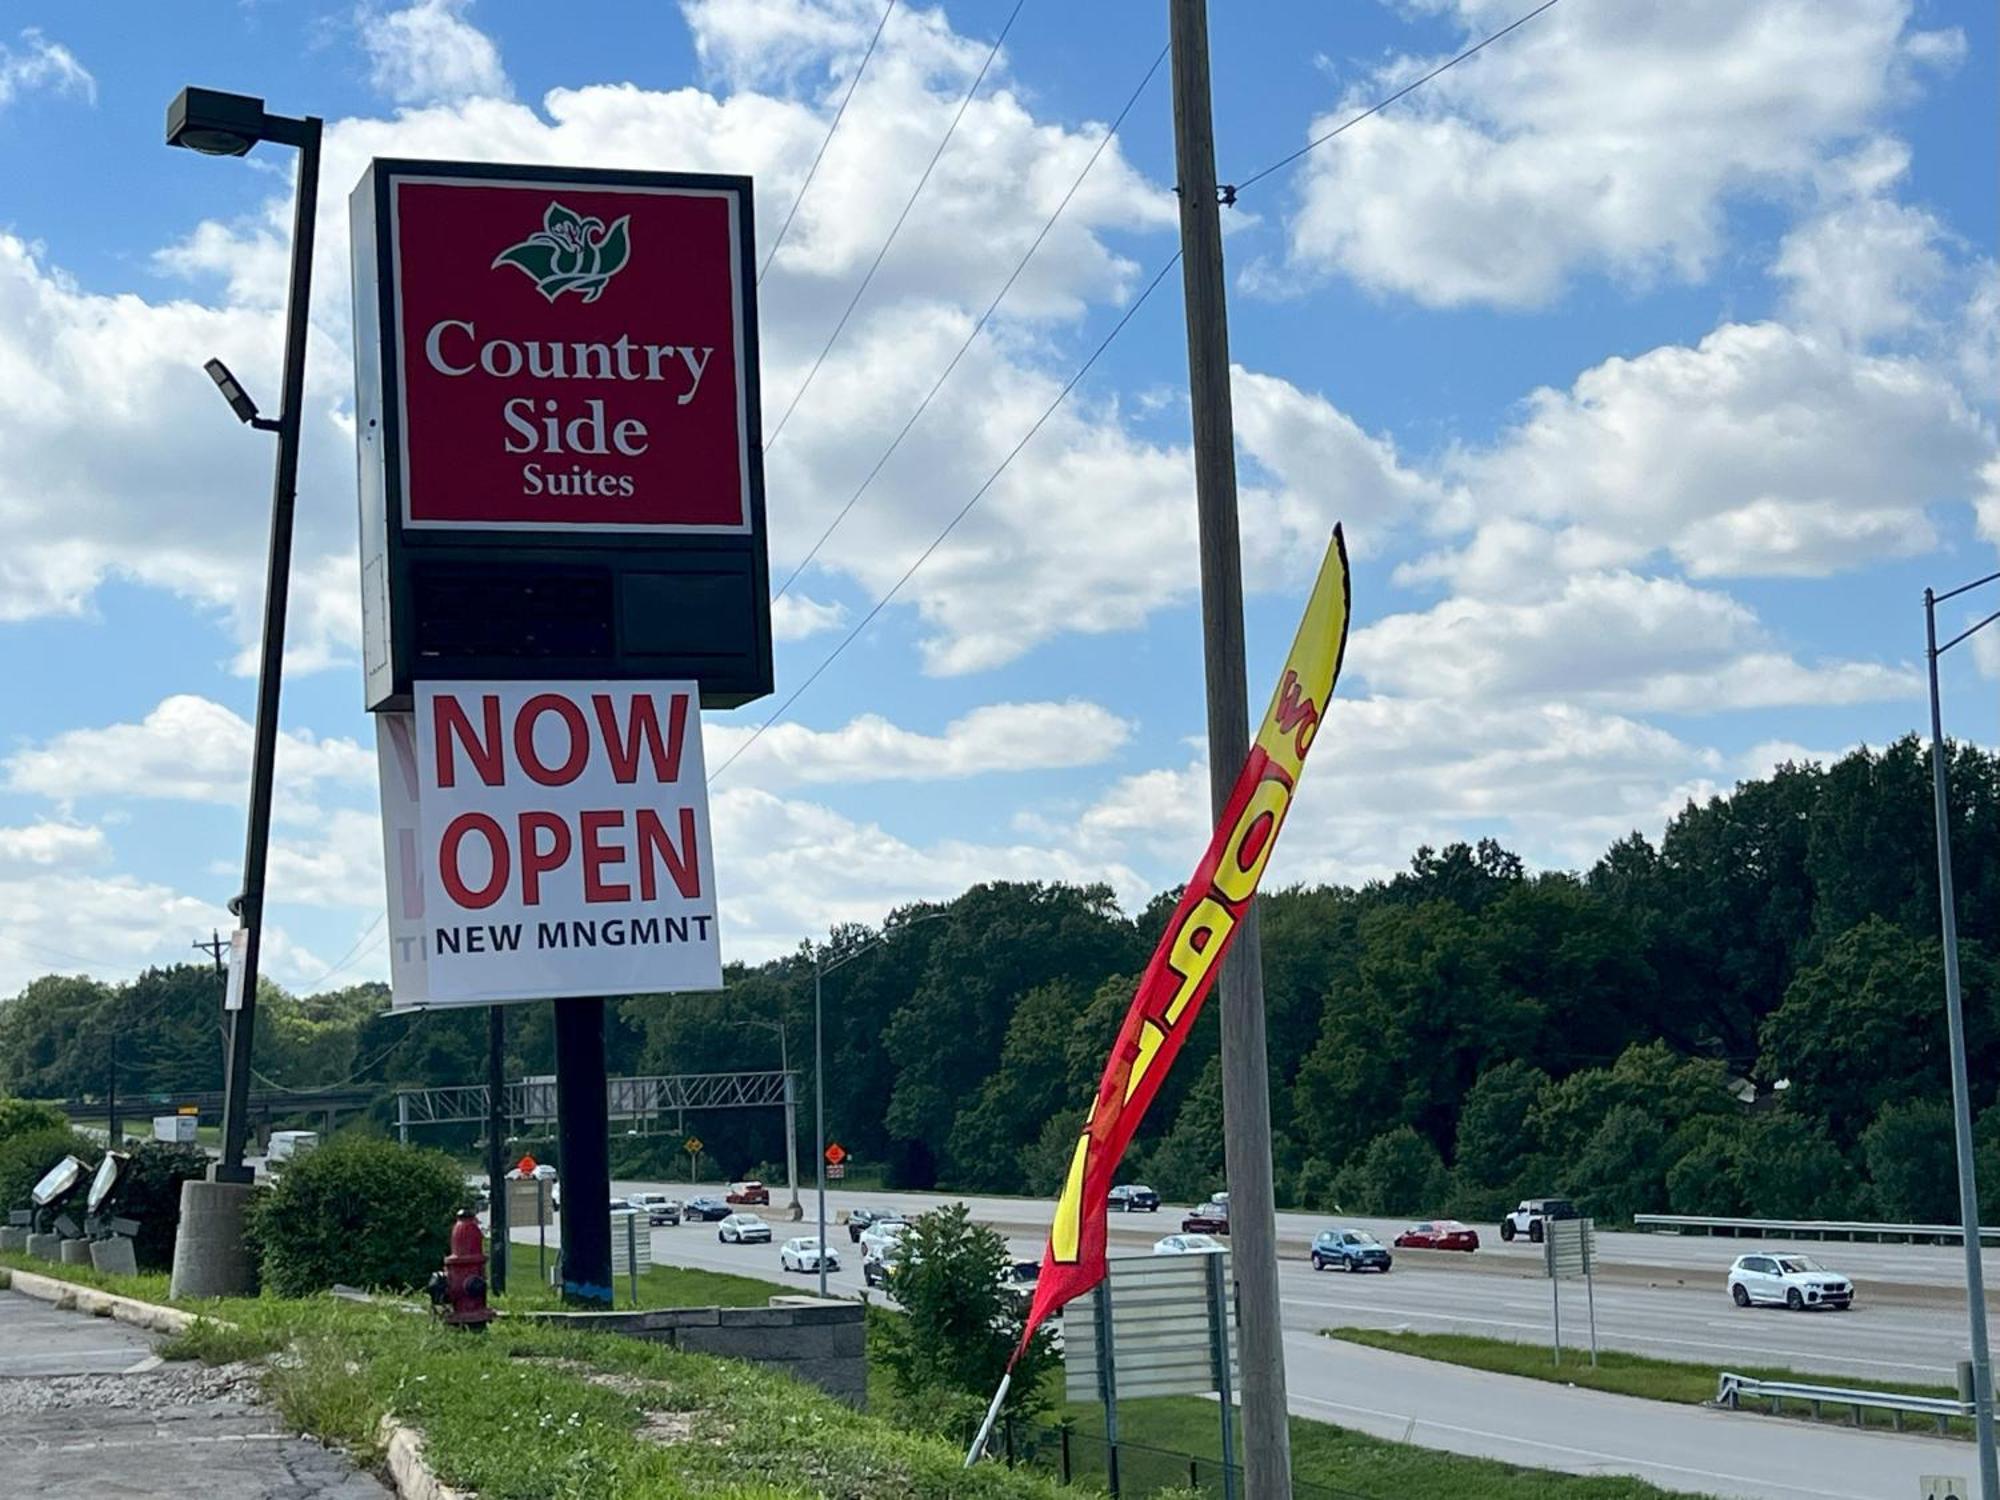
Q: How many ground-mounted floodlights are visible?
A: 2